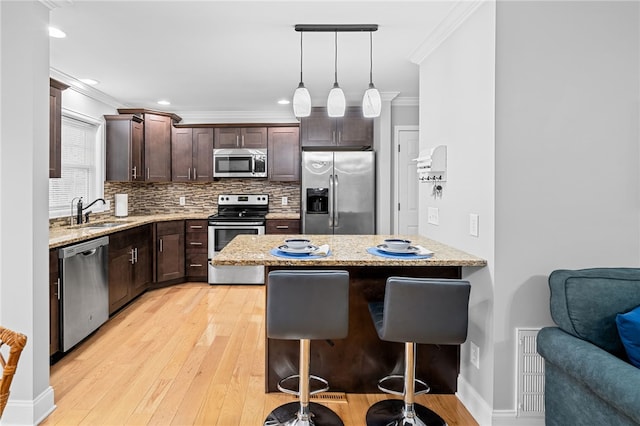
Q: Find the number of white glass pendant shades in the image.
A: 3